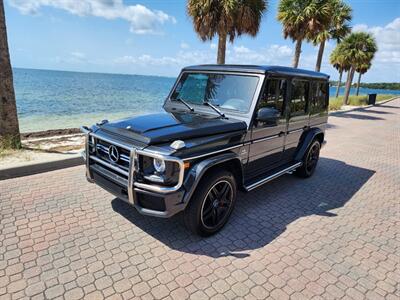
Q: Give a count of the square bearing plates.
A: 0